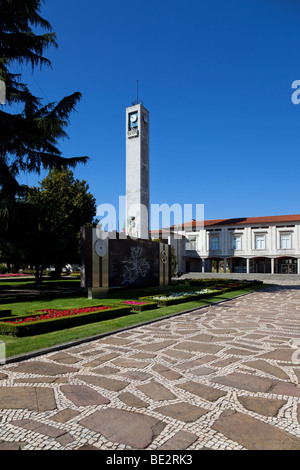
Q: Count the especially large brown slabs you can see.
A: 2